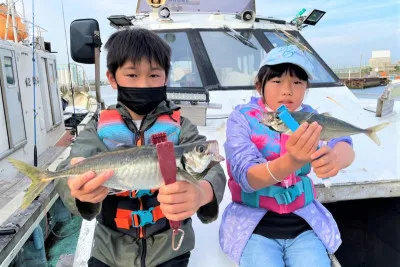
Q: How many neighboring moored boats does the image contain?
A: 1